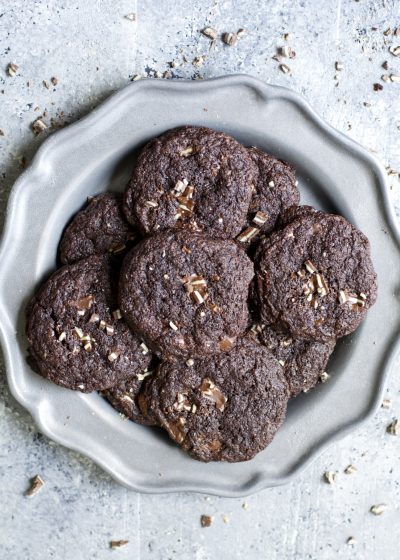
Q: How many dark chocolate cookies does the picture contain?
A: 9